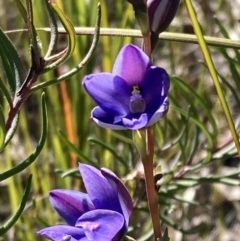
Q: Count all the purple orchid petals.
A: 11